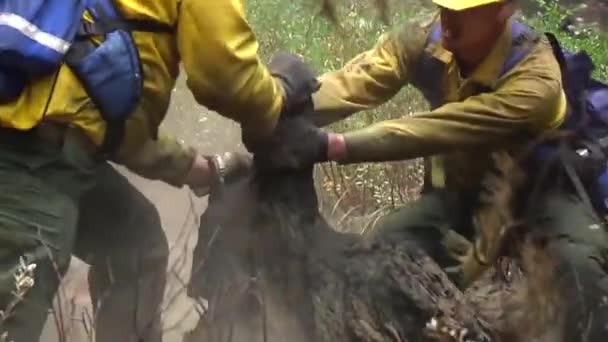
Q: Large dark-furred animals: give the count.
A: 0